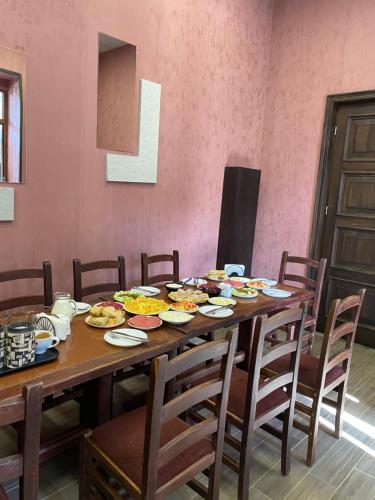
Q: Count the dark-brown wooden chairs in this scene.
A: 8